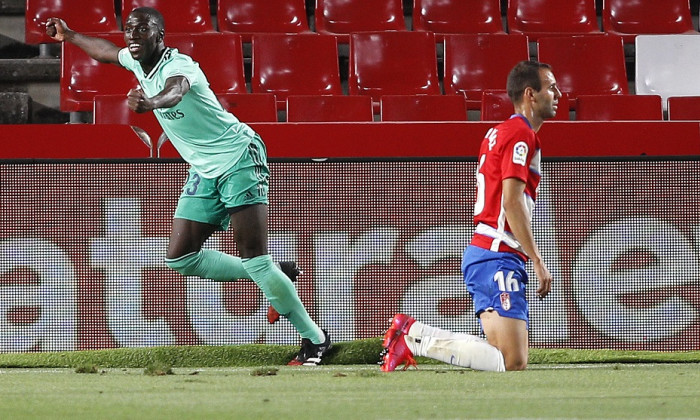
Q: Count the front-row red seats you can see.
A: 7